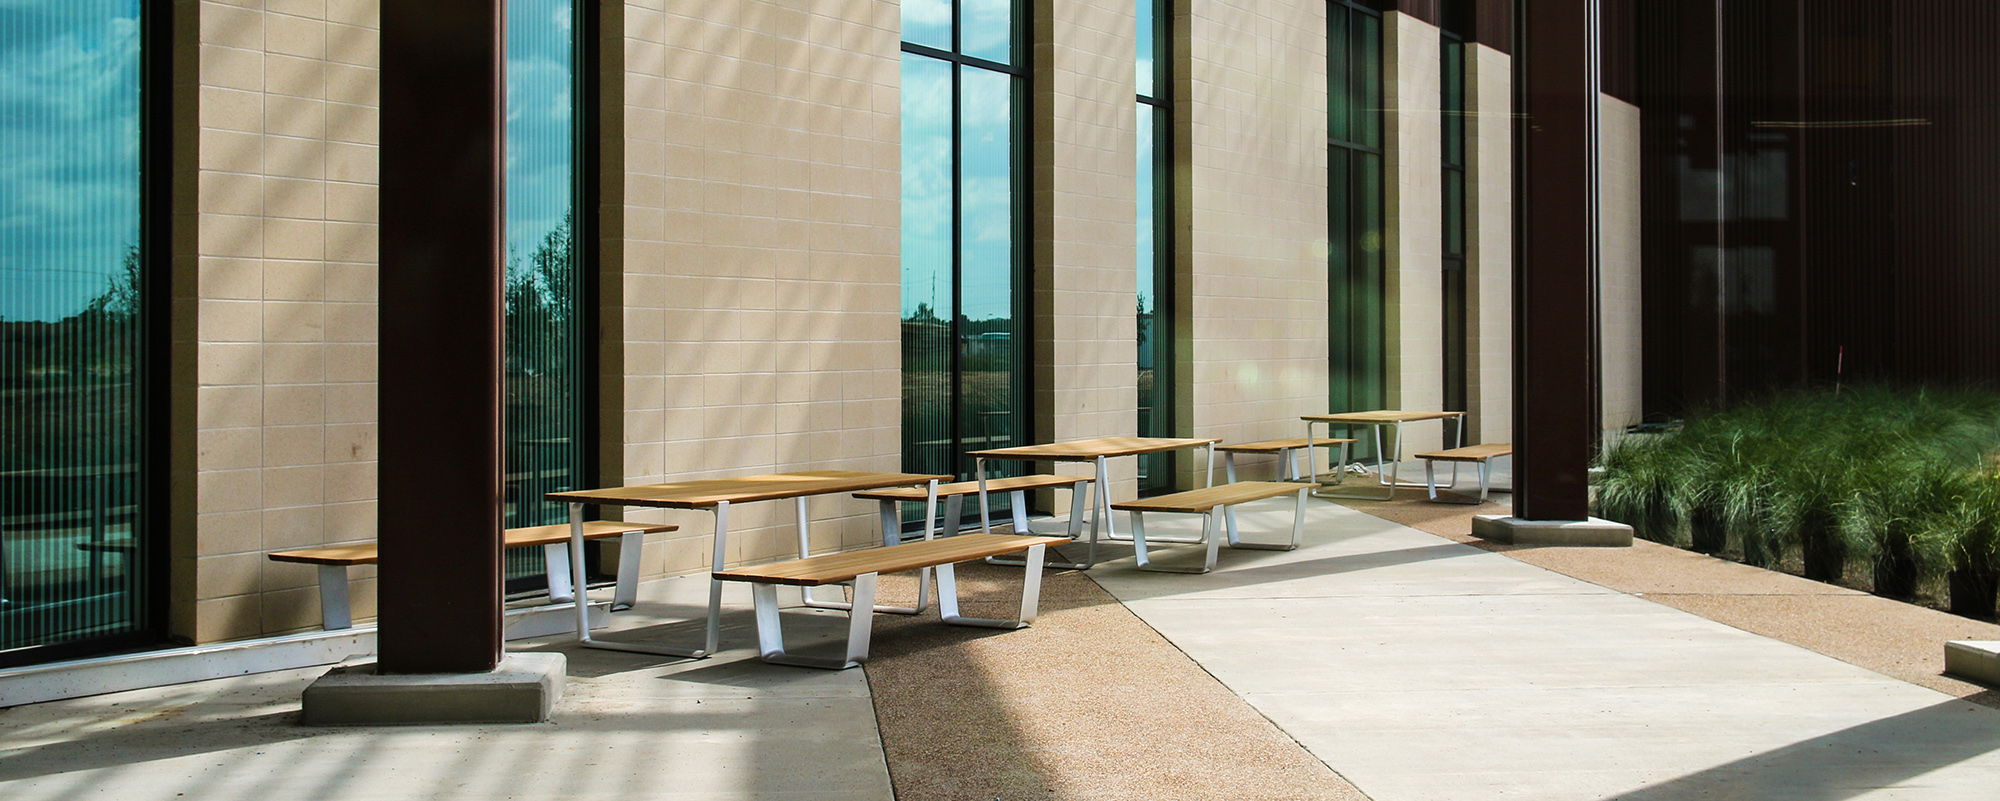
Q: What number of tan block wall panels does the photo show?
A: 7